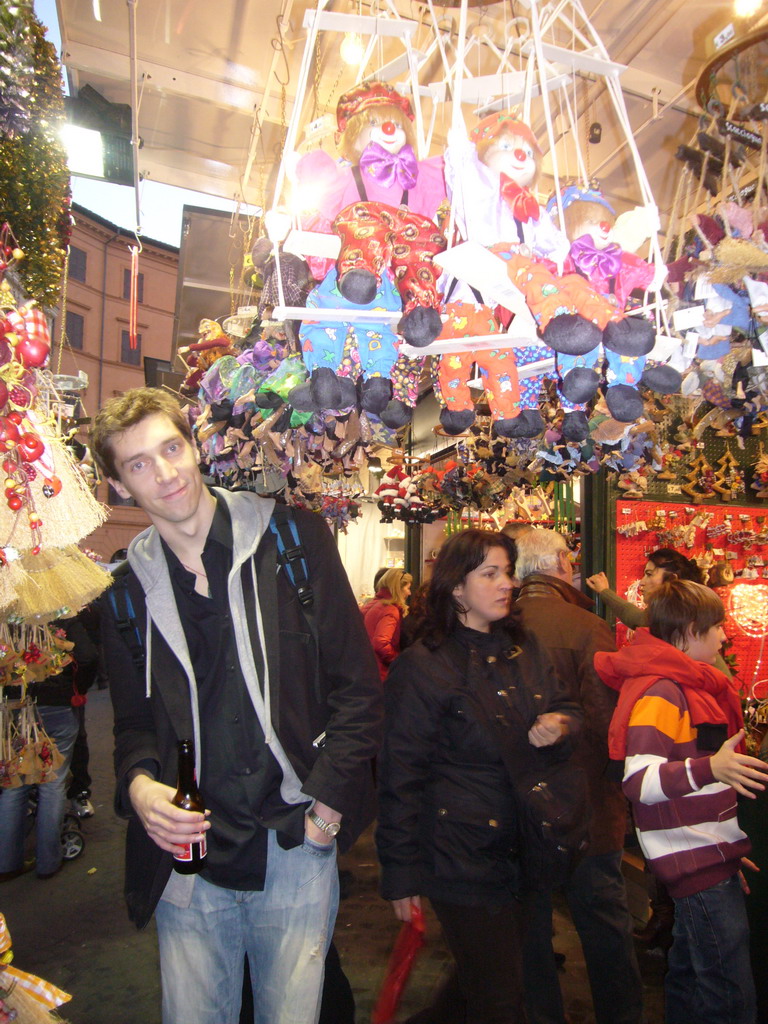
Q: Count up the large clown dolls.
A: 3